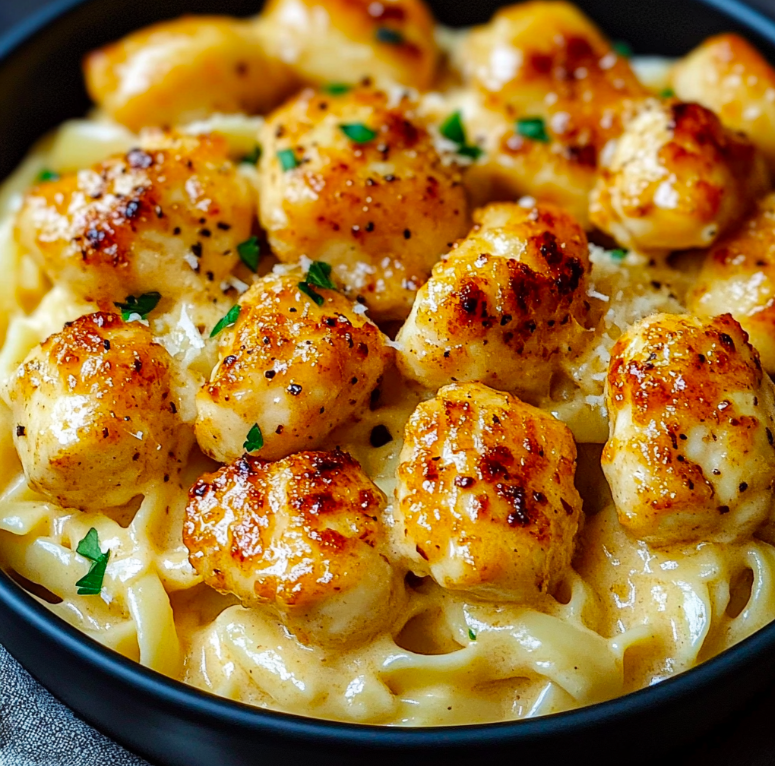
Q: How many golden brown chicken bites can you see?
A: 14